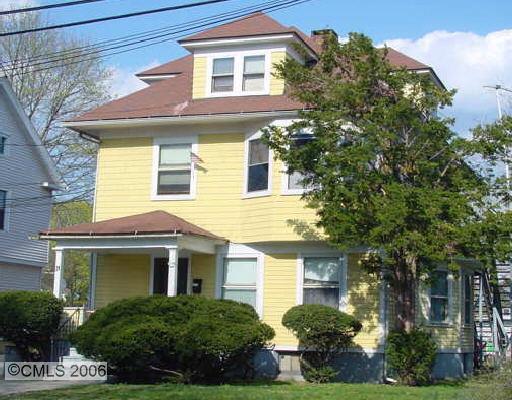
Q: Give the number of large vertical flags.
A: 0